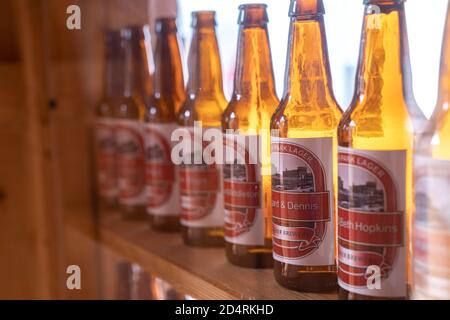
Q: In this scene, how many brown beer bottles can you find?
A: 8